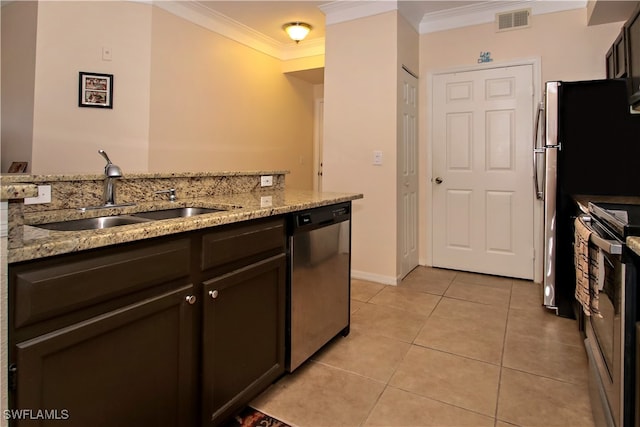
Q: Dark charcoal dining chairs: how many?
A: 0